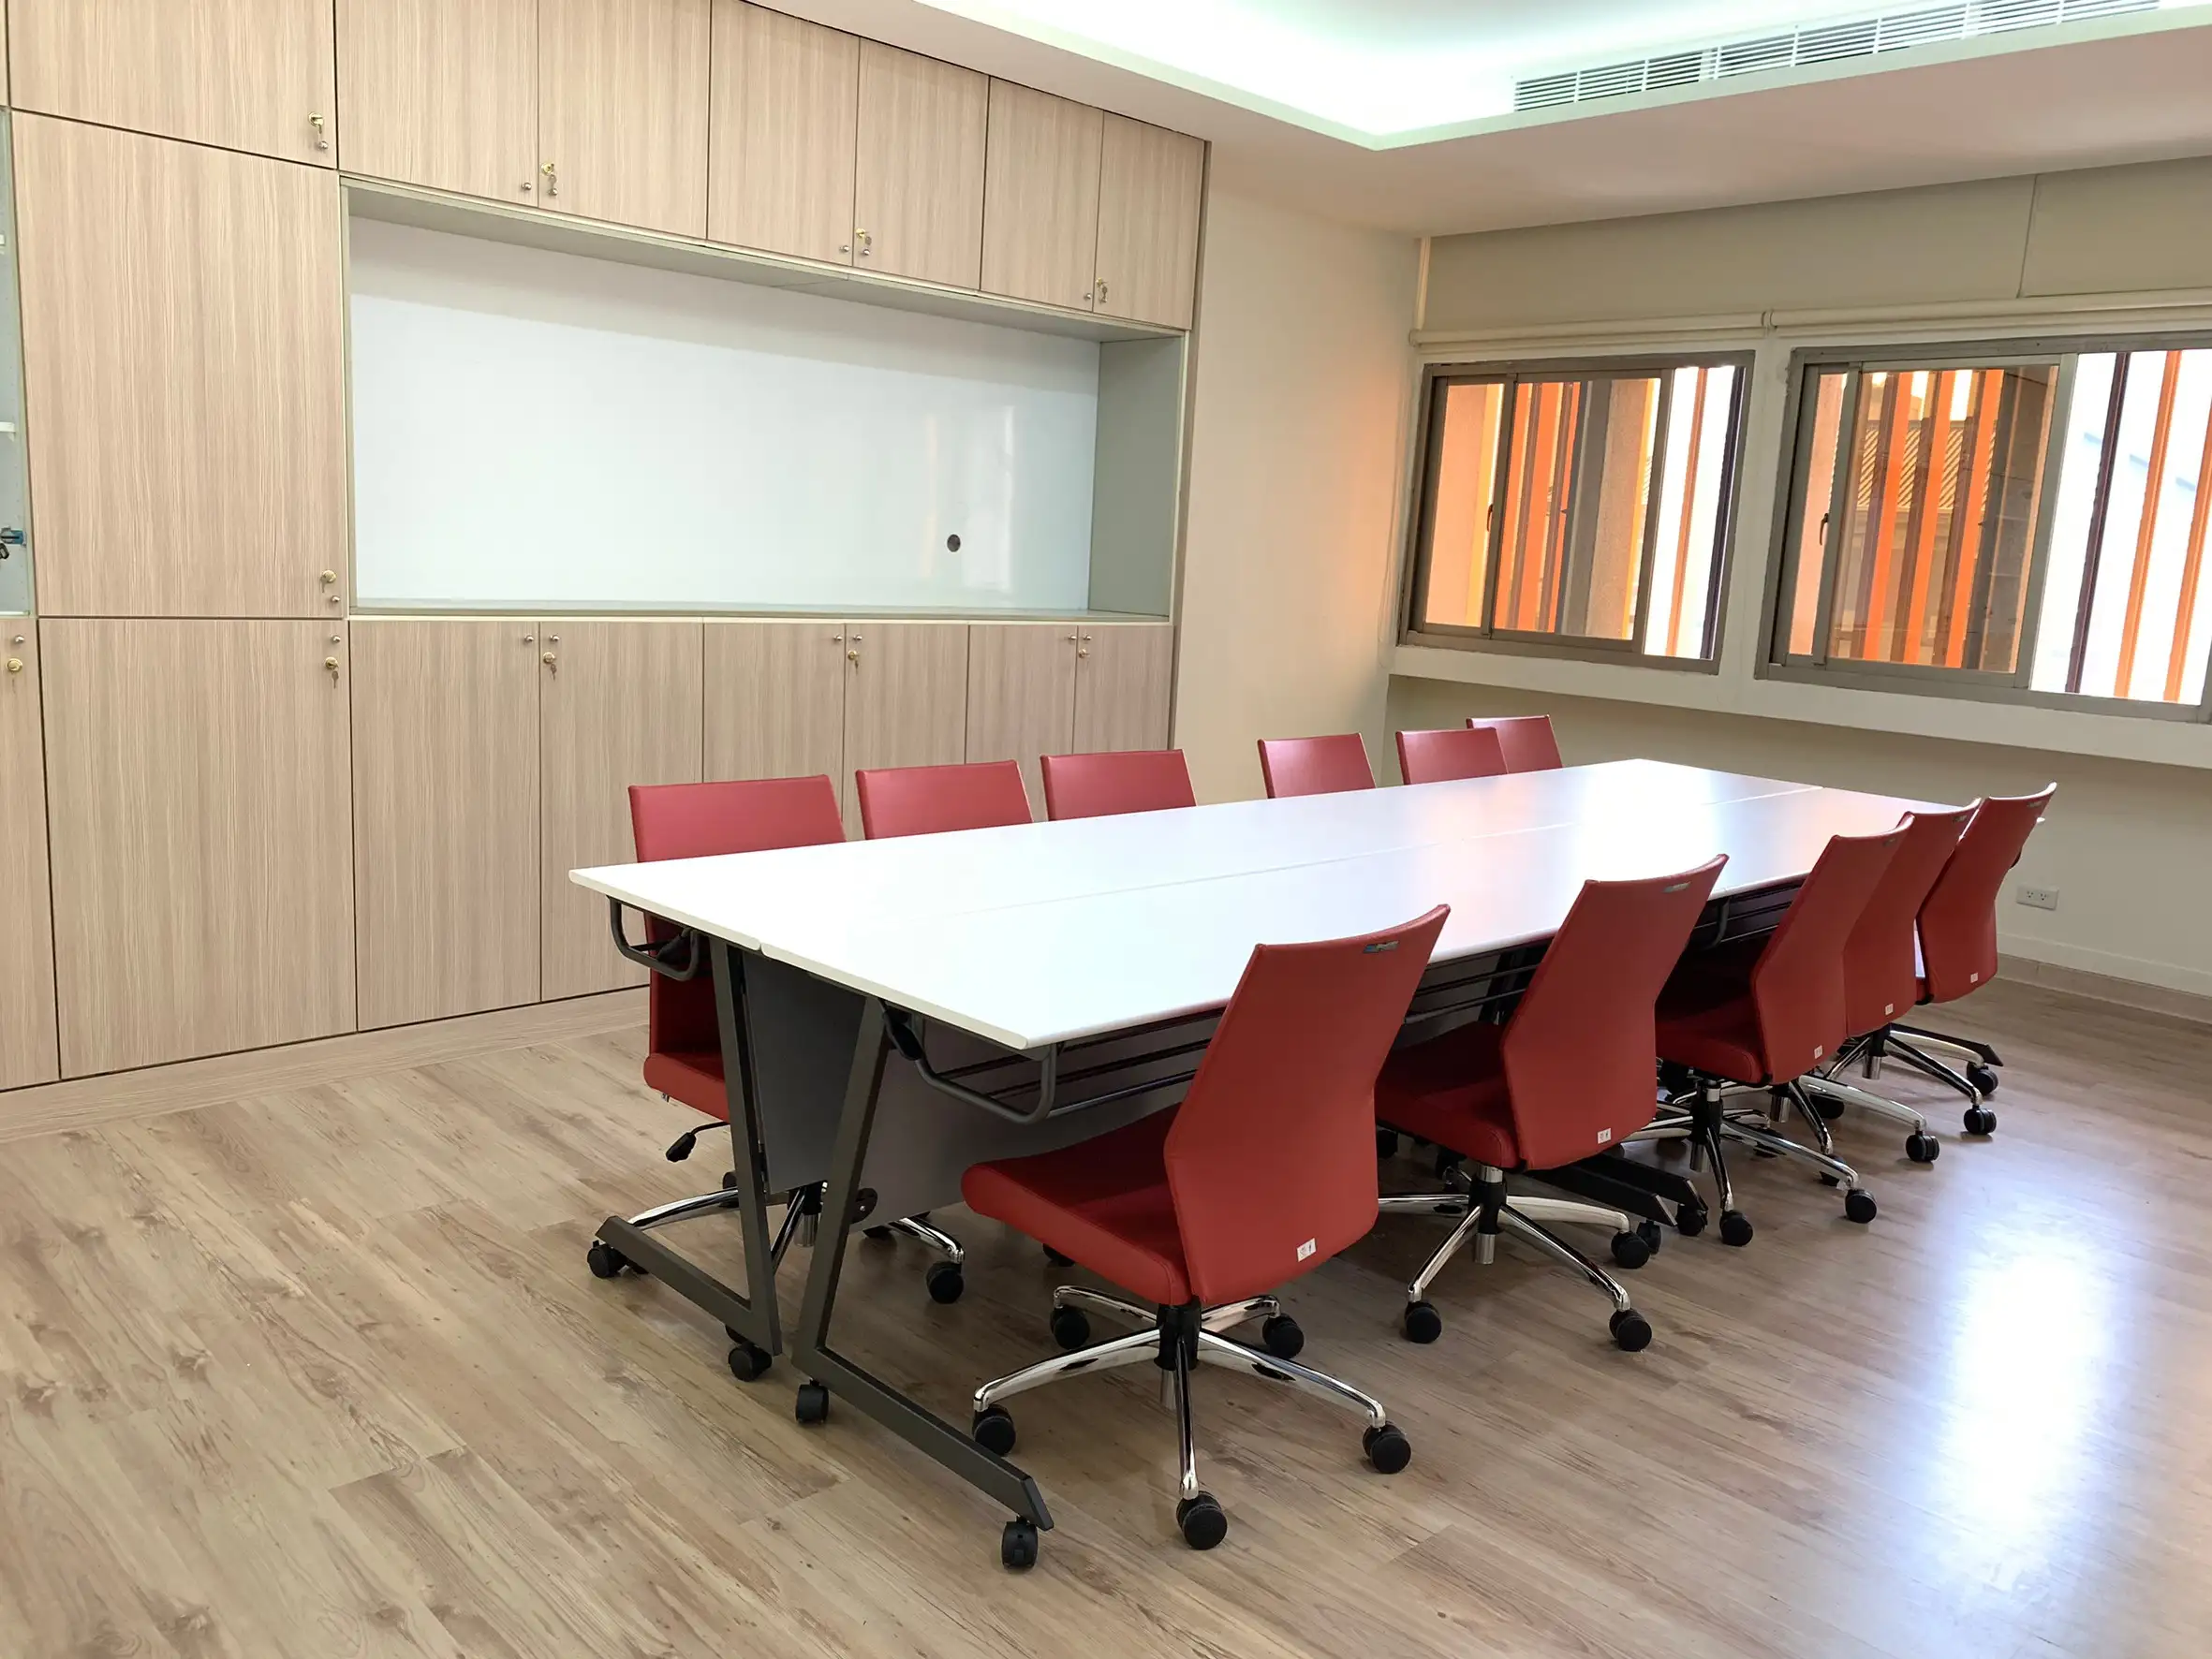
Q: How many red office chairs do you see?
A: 11